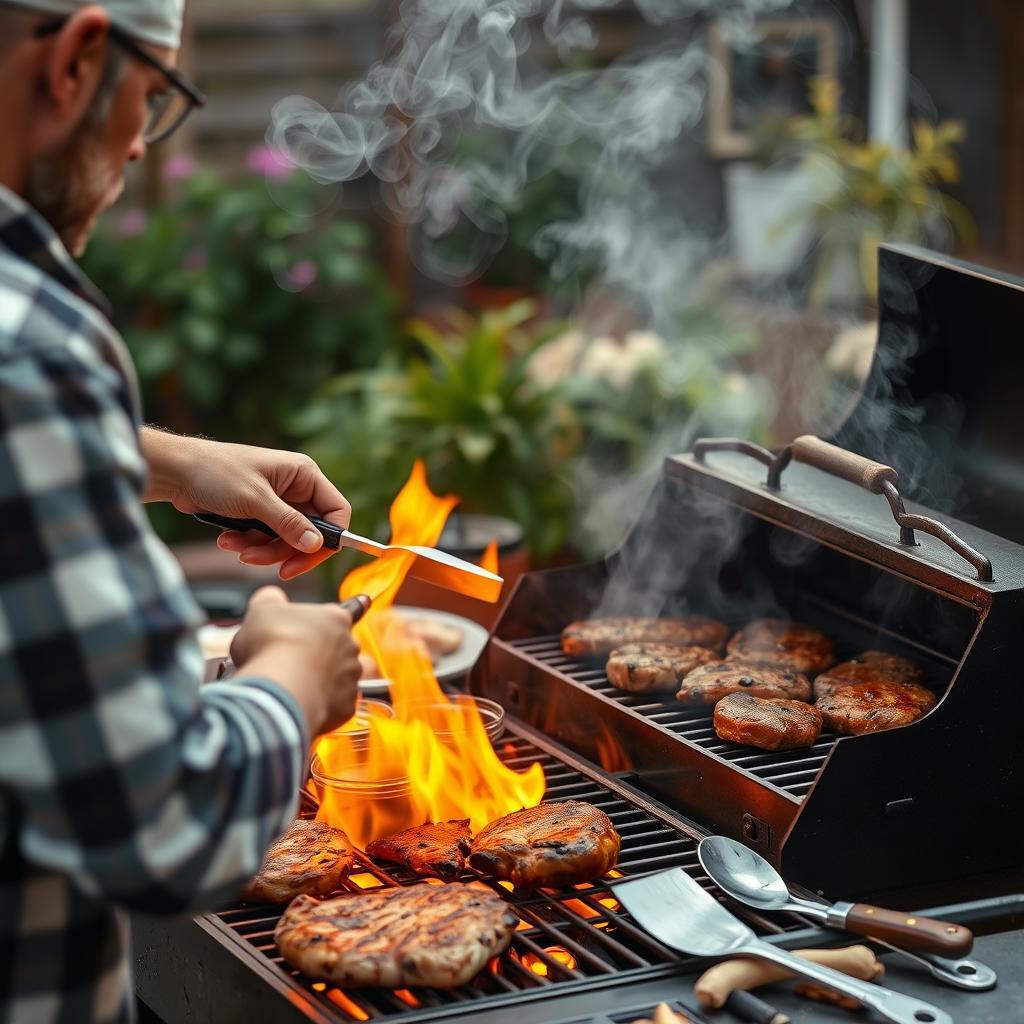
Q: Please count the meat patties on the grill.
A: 11